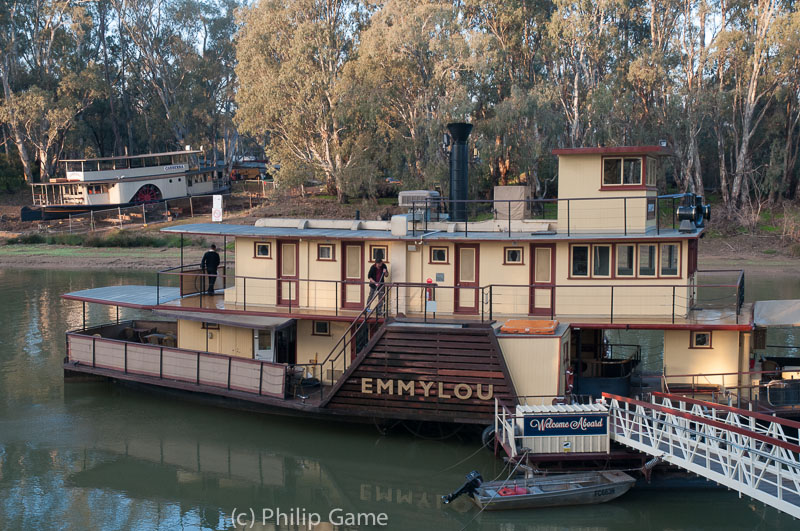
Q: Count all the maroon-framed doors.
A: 4